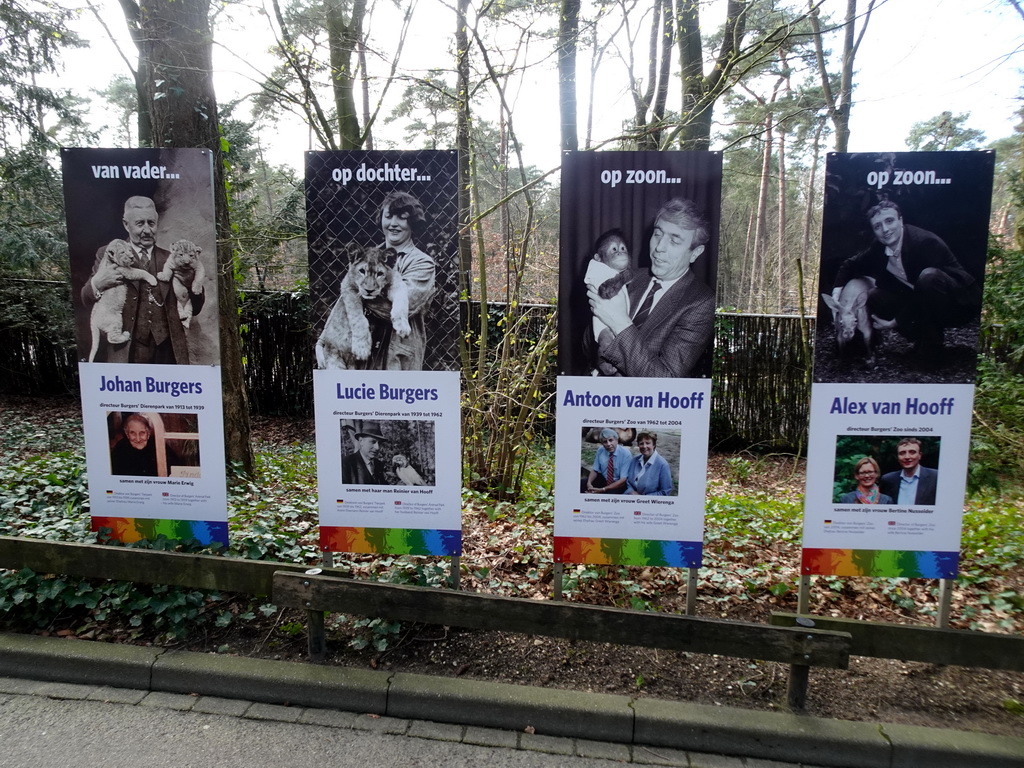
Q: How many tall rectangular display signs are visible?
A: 4